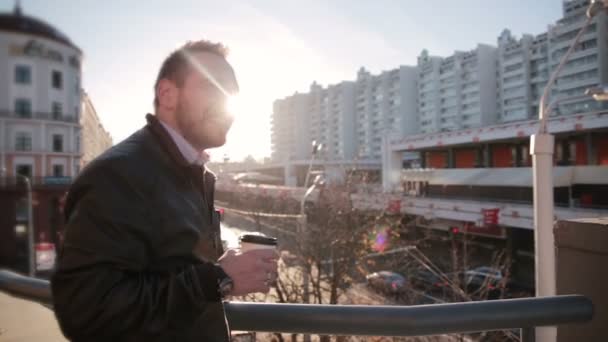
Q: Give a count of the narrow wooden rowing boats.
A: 0